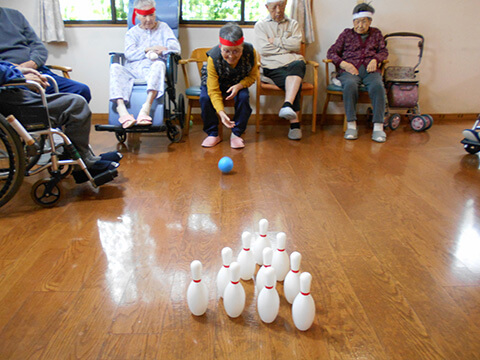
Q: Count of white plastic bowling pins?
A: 10